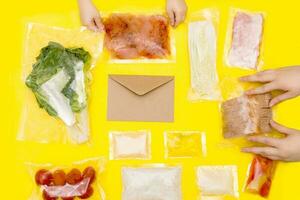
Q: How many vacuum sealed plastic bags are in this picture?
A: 11